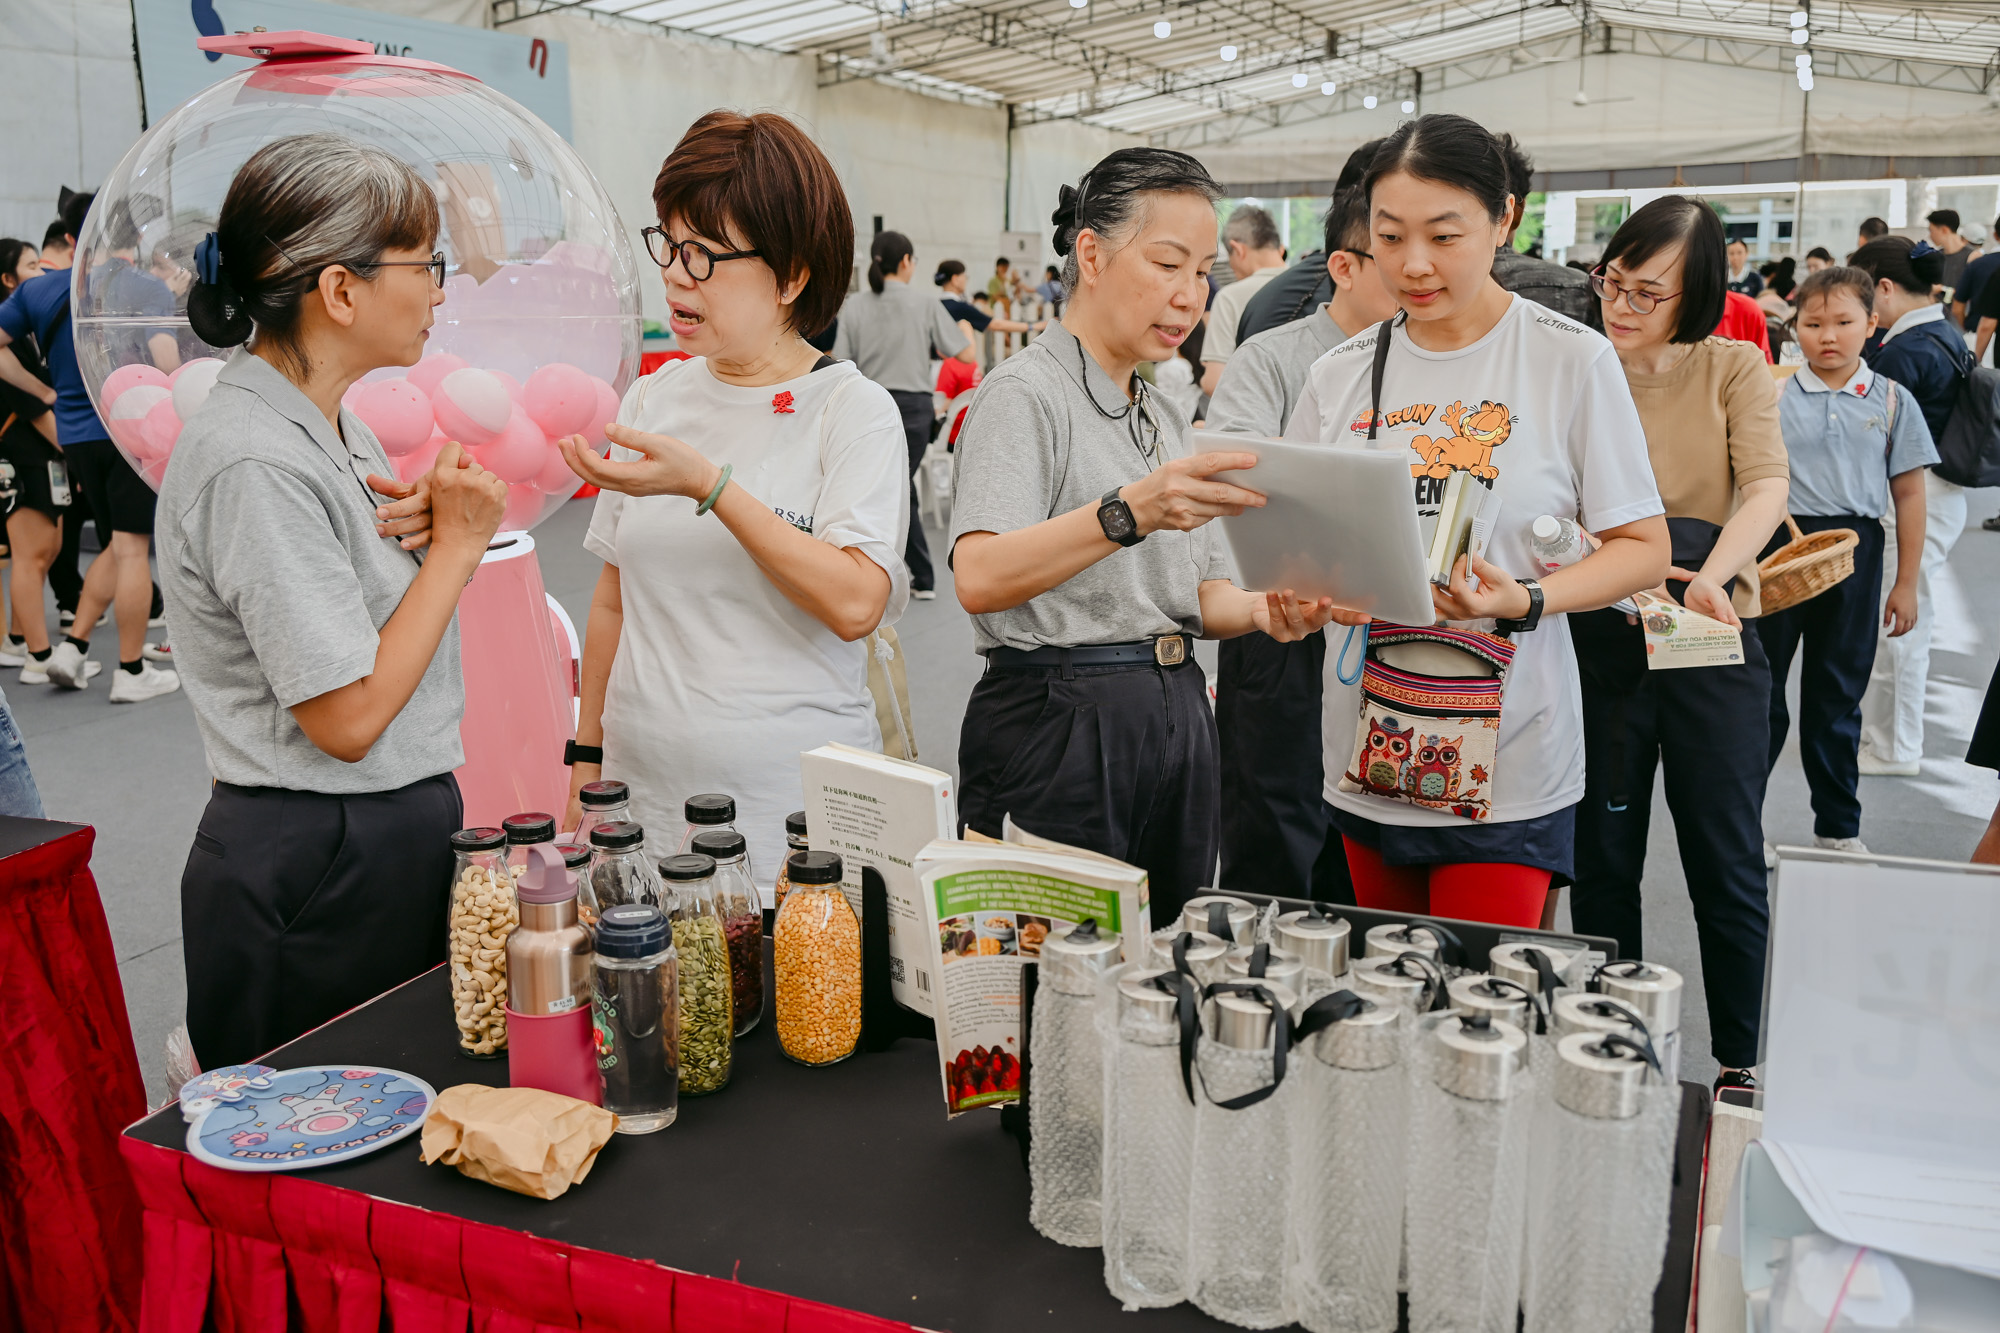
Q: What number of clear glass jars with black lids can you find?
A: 10